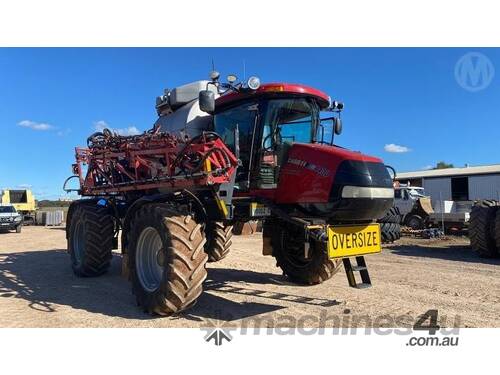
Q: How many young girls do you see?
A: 0